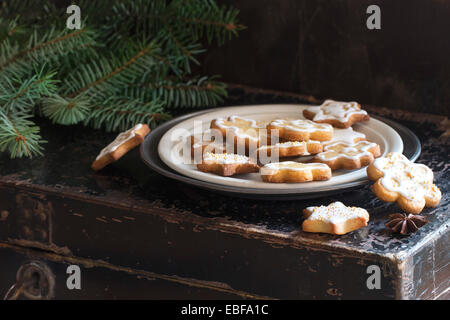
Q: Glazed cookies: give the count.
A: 12